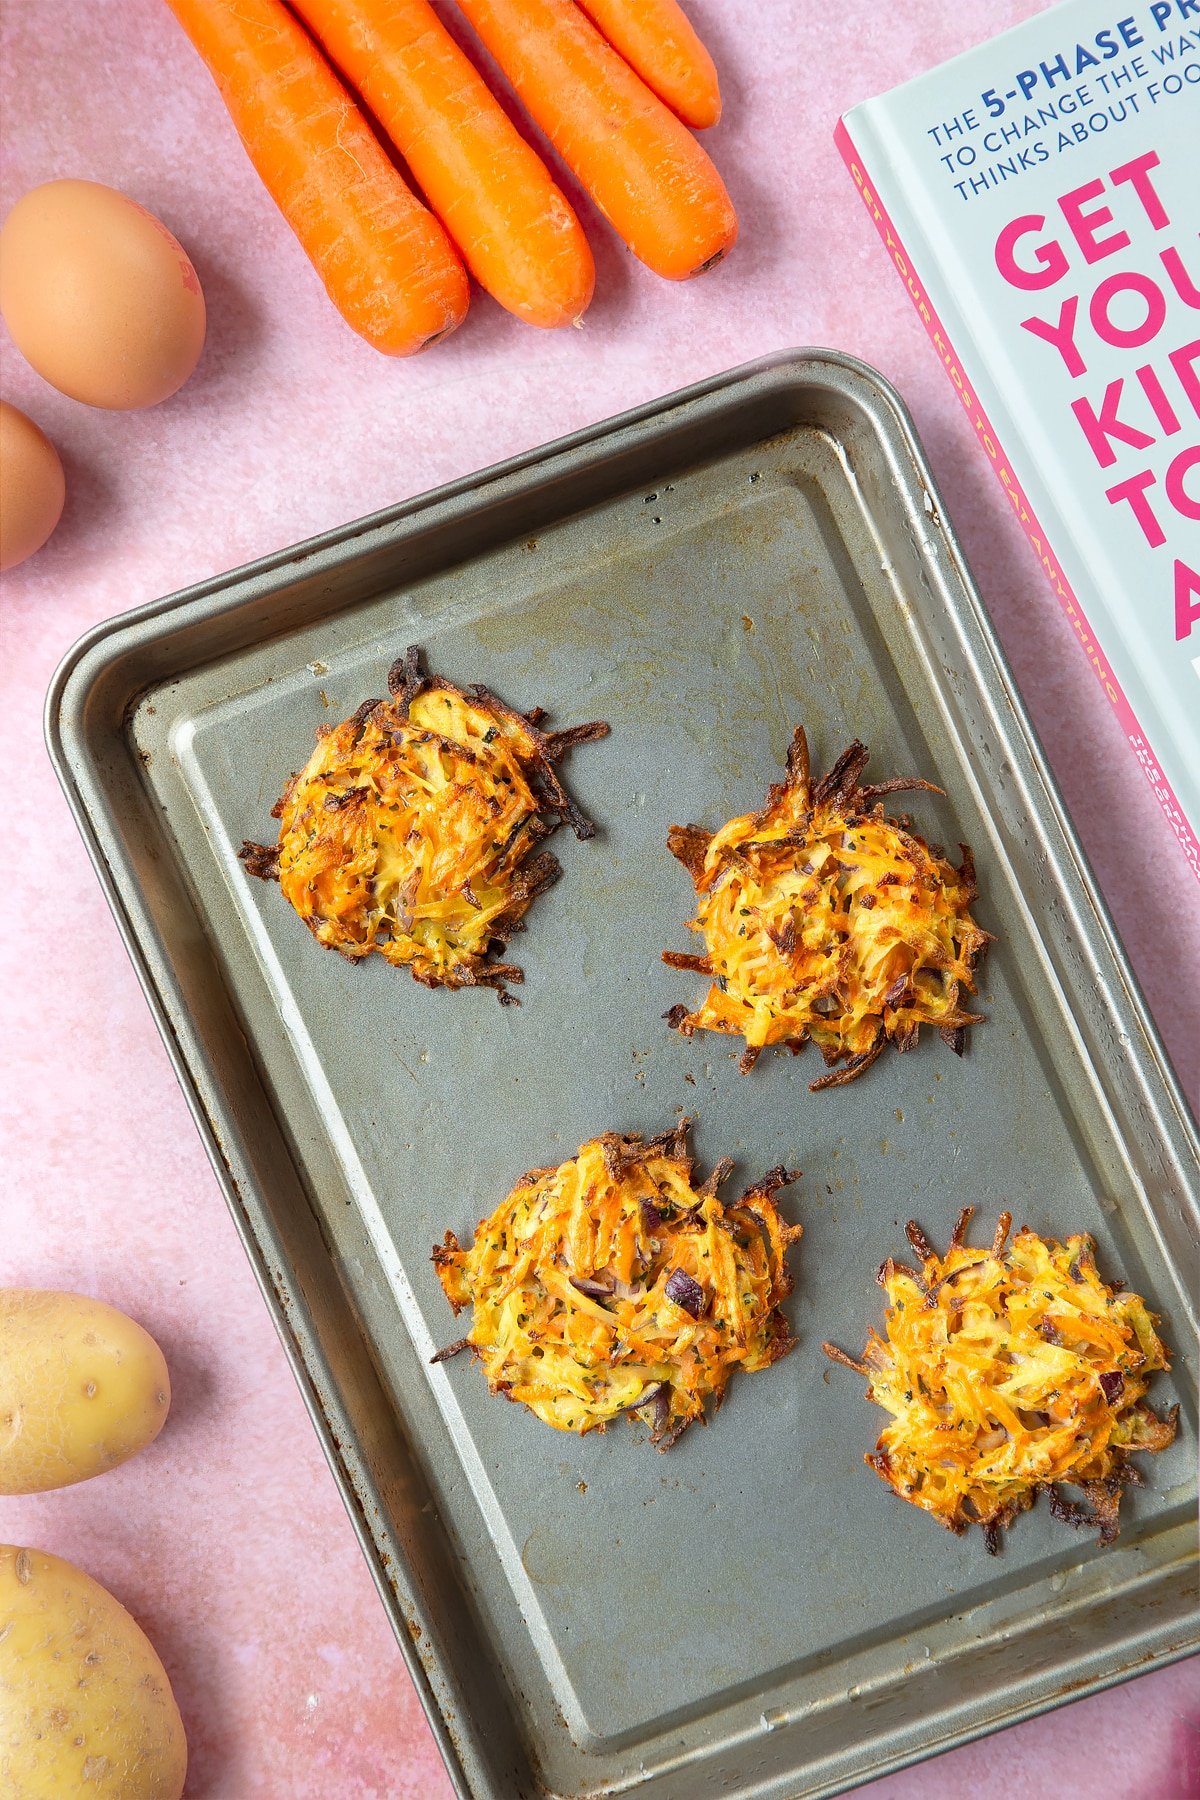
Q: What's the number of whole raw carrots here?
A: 4